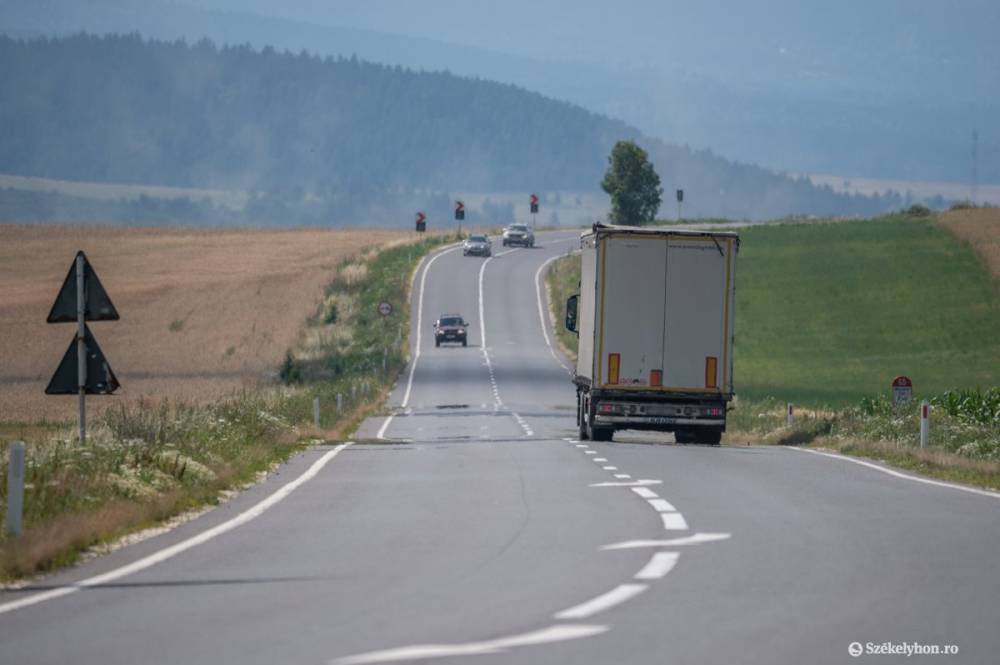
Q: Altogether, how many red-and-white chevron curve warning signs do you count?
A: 3